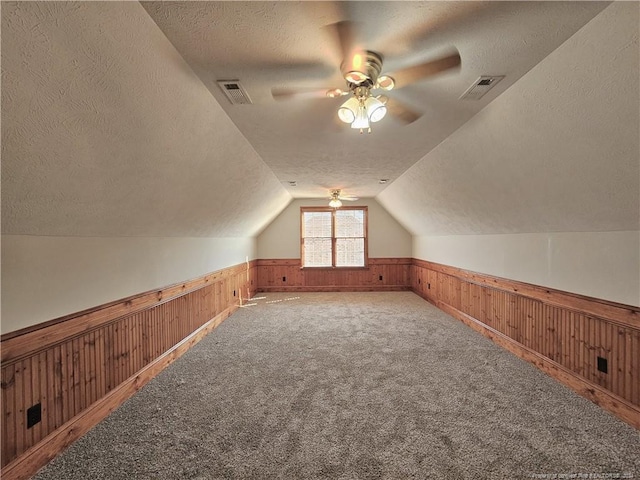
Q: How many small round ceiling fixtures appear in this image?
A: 2